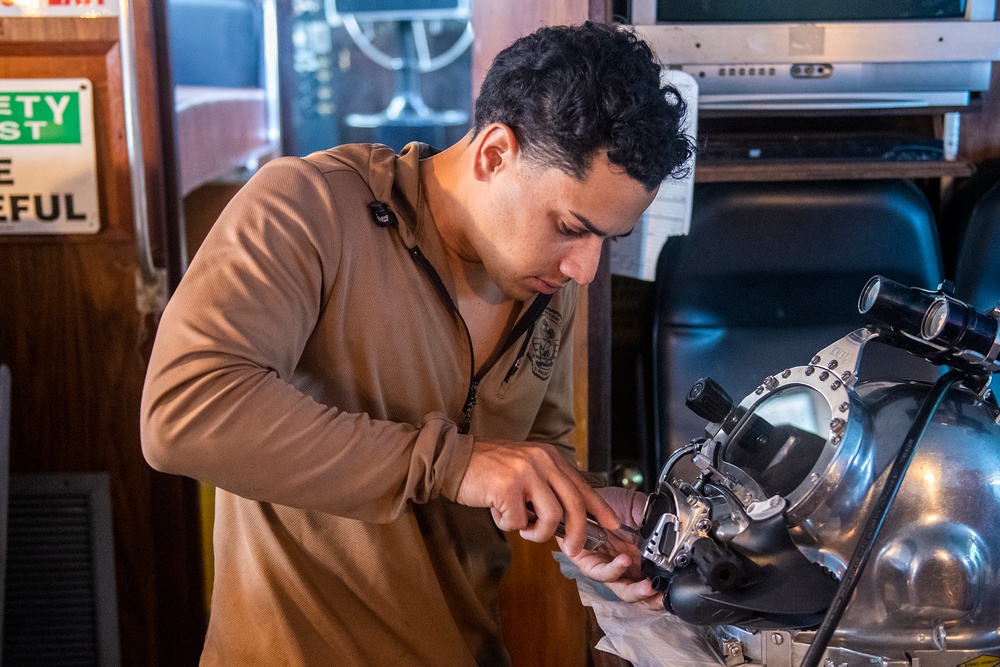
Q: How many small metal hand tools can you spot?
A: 1